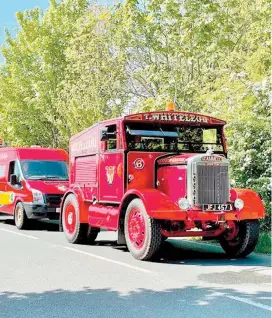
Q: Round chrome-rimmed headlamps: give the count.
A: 2